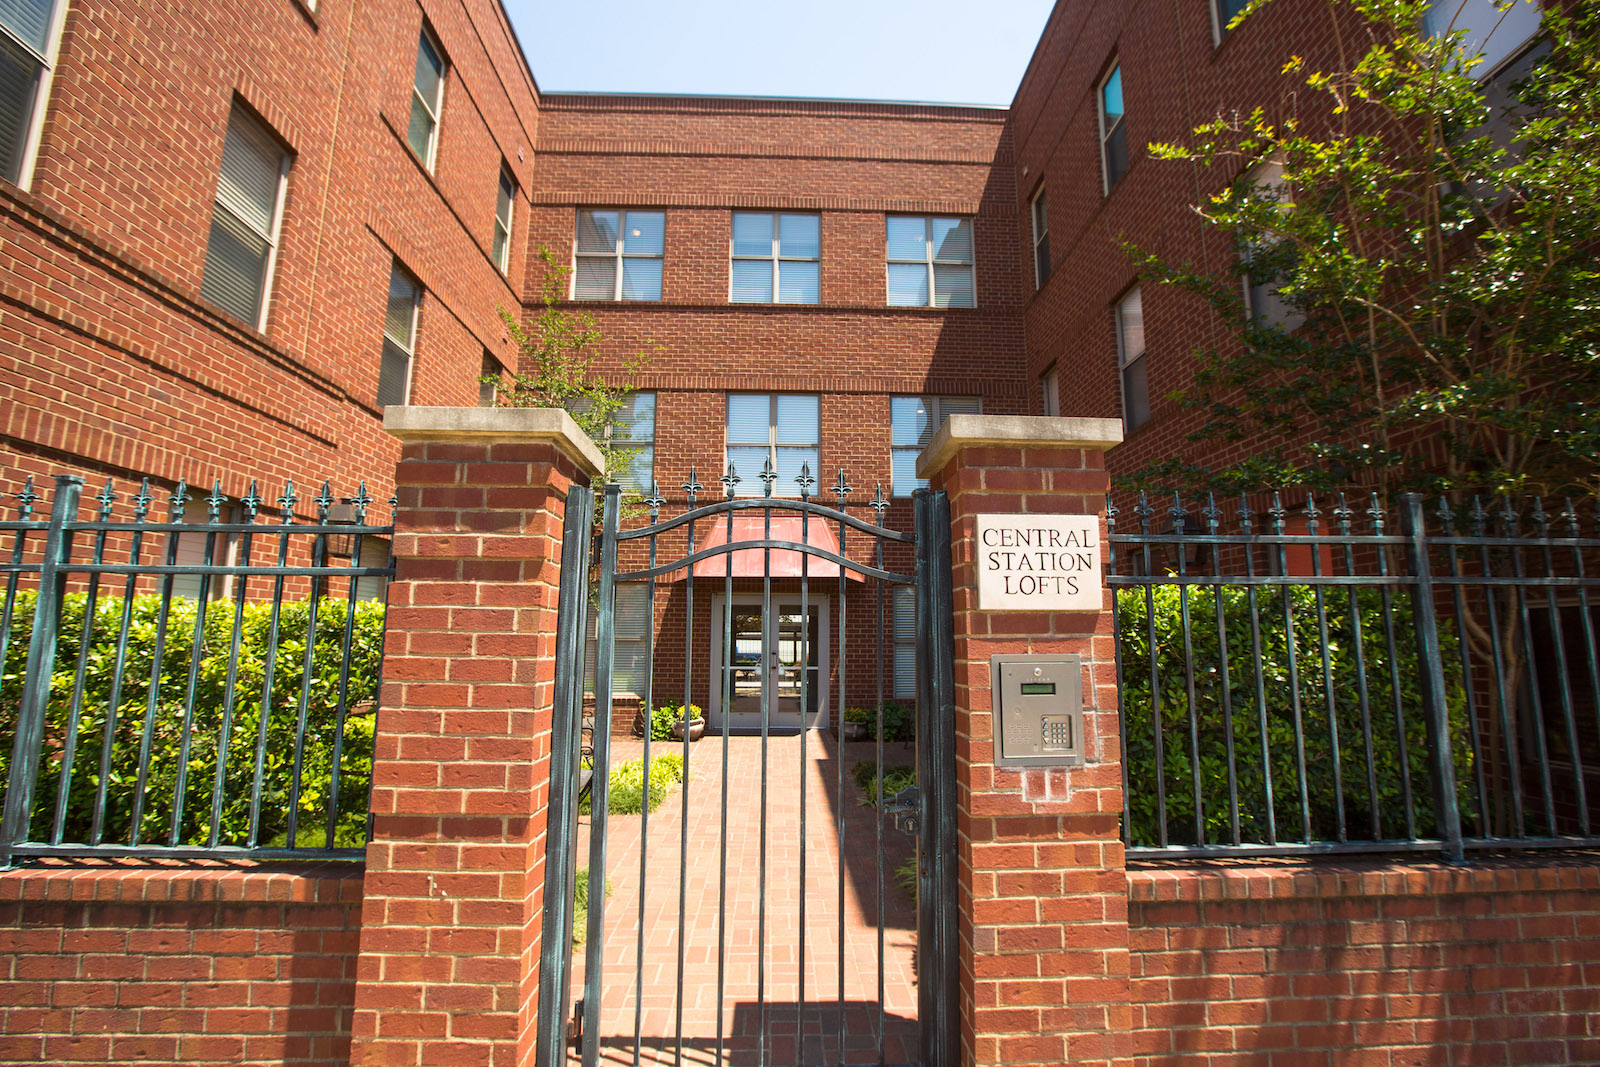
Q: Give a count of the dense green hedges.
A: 2